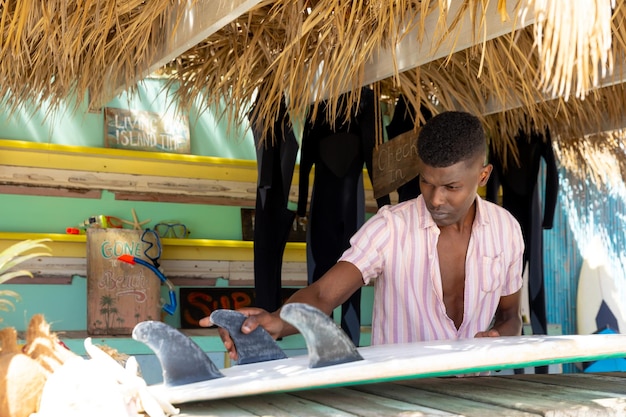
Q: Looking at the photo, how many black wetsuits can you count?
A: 4